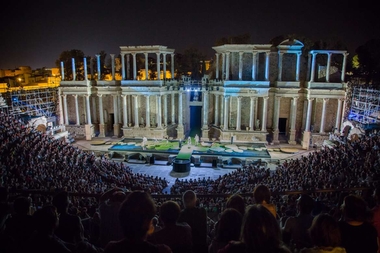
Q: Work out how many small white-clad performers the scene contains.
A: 3